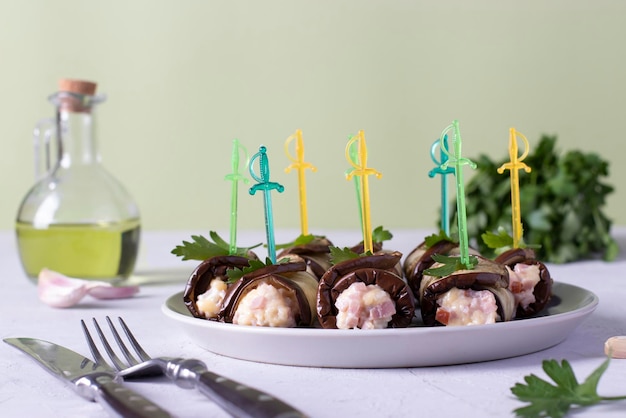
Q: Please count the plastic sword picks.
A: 8